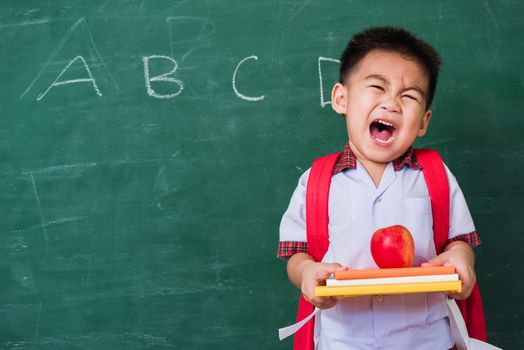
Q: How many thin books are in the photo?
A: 3